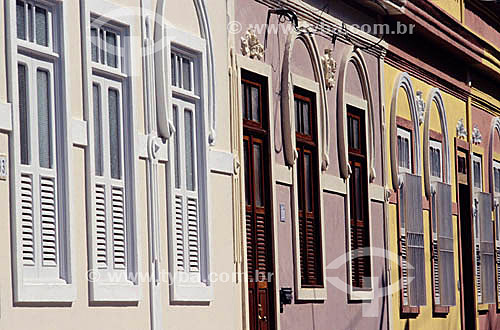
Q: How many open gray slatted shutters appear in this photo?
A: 3